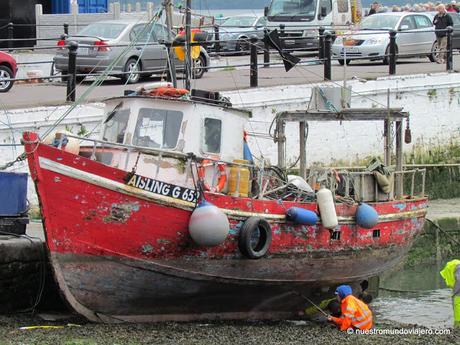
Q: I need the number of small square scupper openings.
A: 2